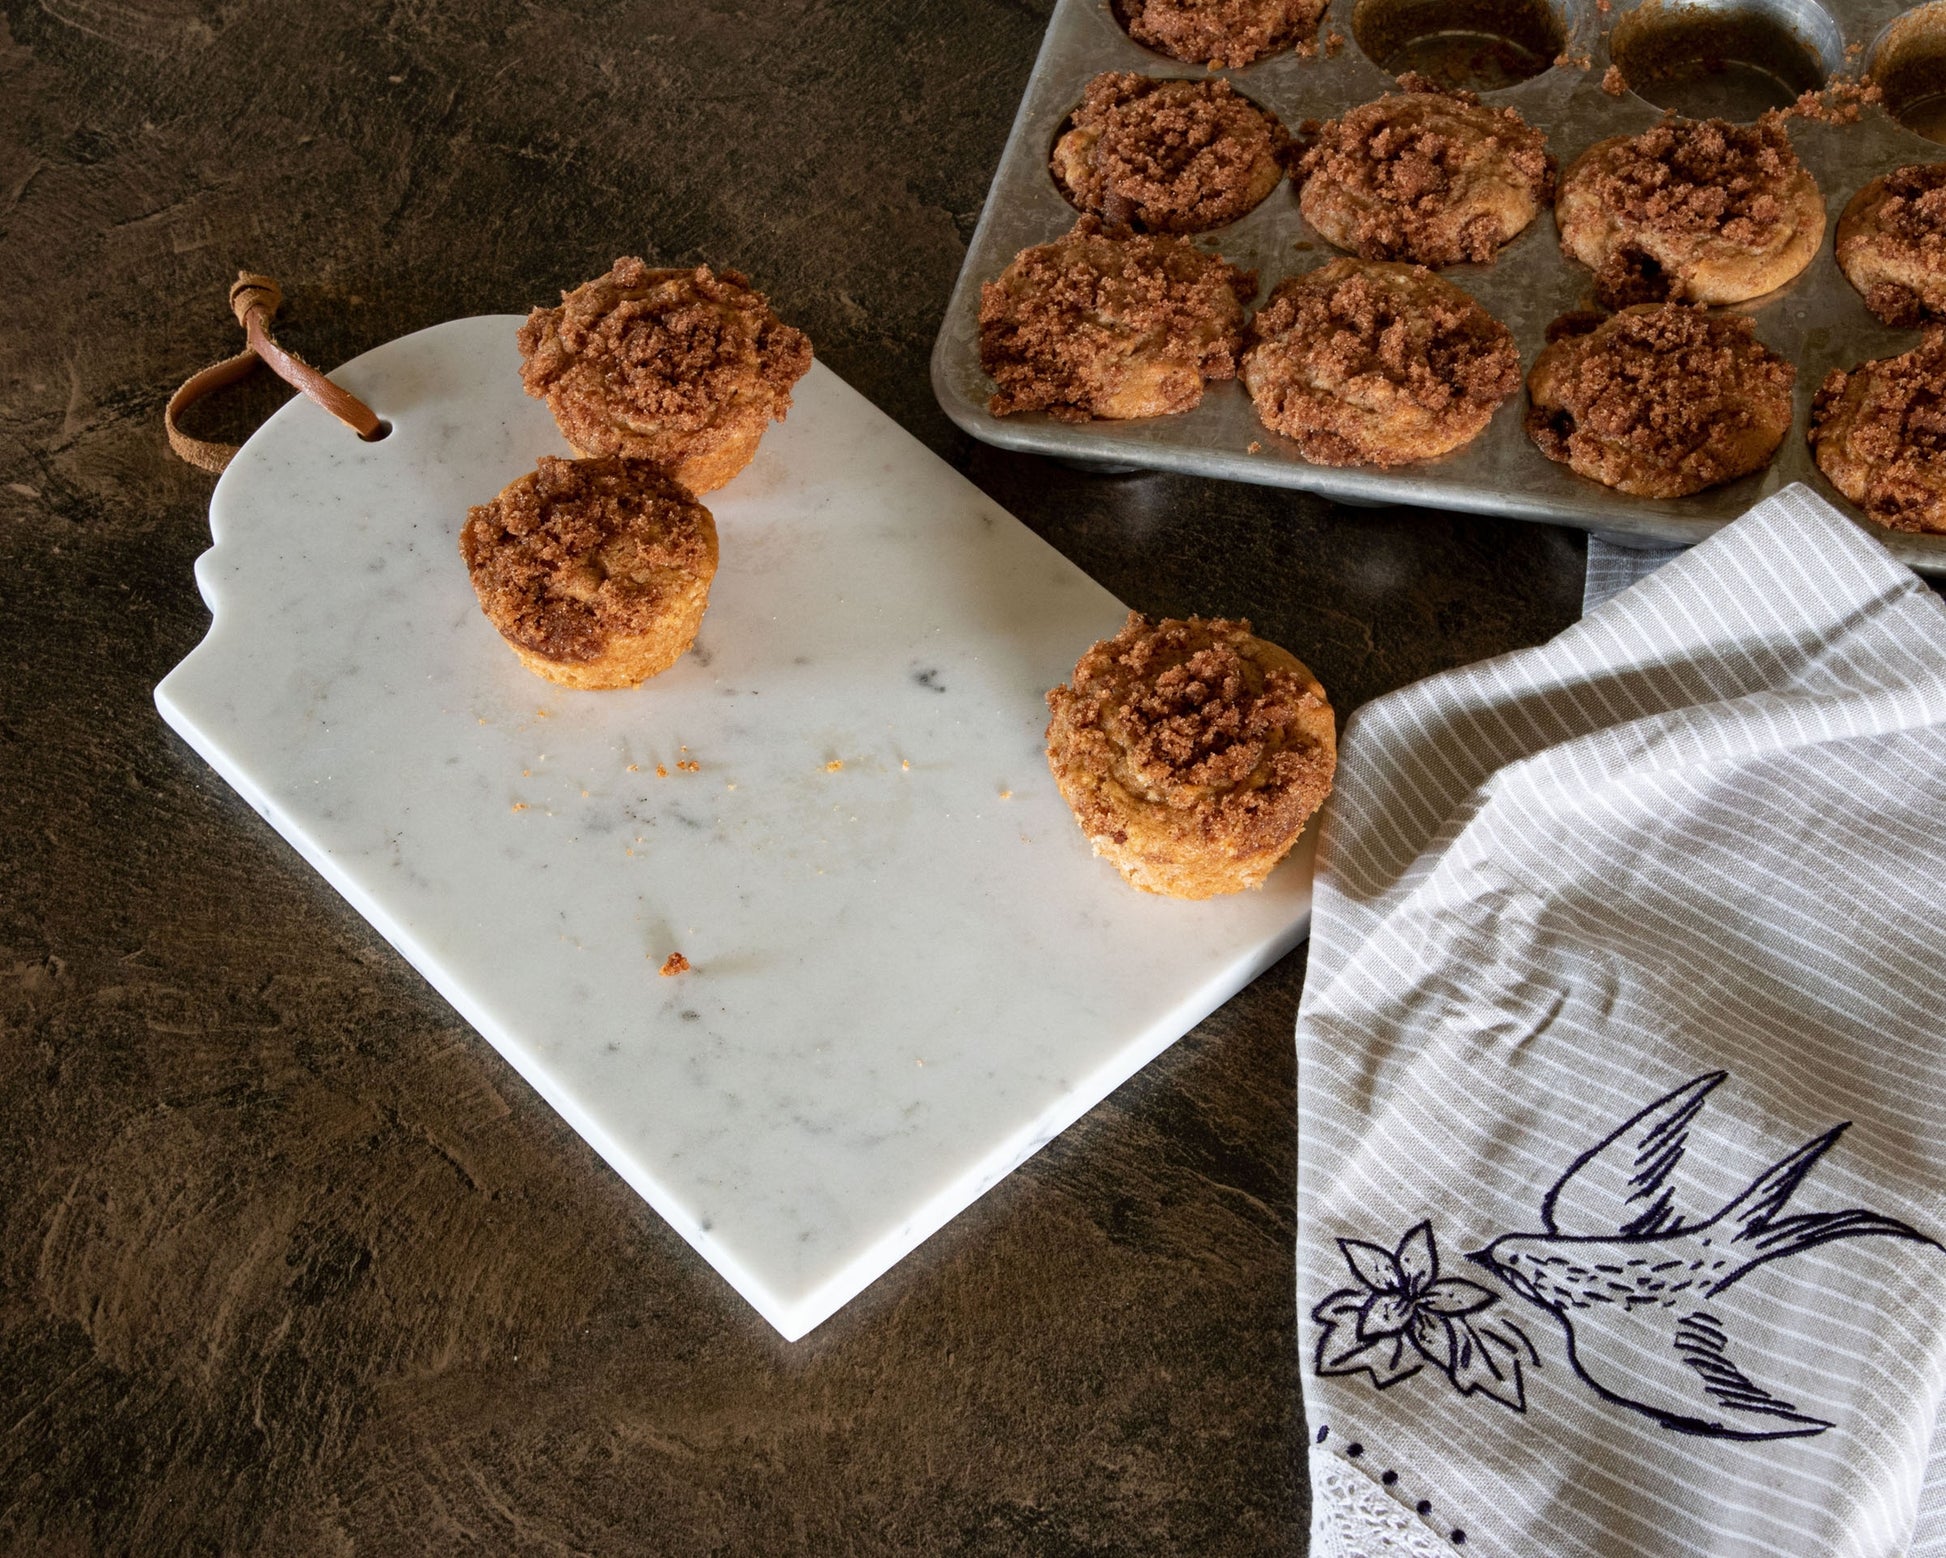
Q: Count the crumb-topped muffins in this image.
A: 12